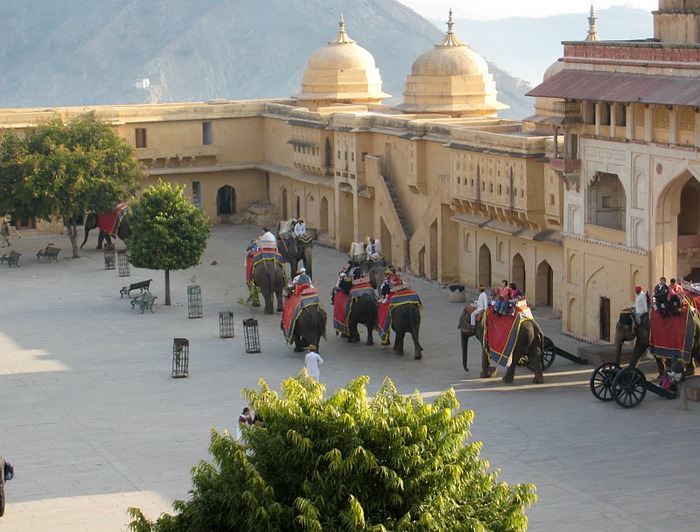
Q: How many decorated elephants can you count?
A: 9